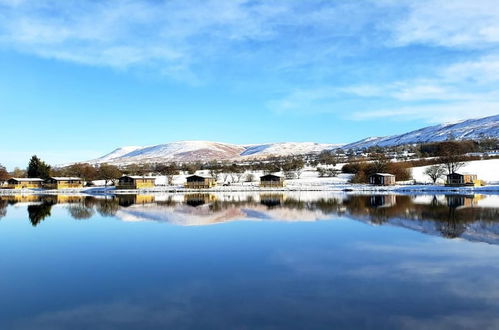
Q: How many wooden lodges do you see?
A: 7